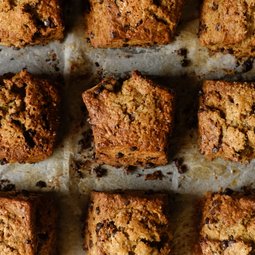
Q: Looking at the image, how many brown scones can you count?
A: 9